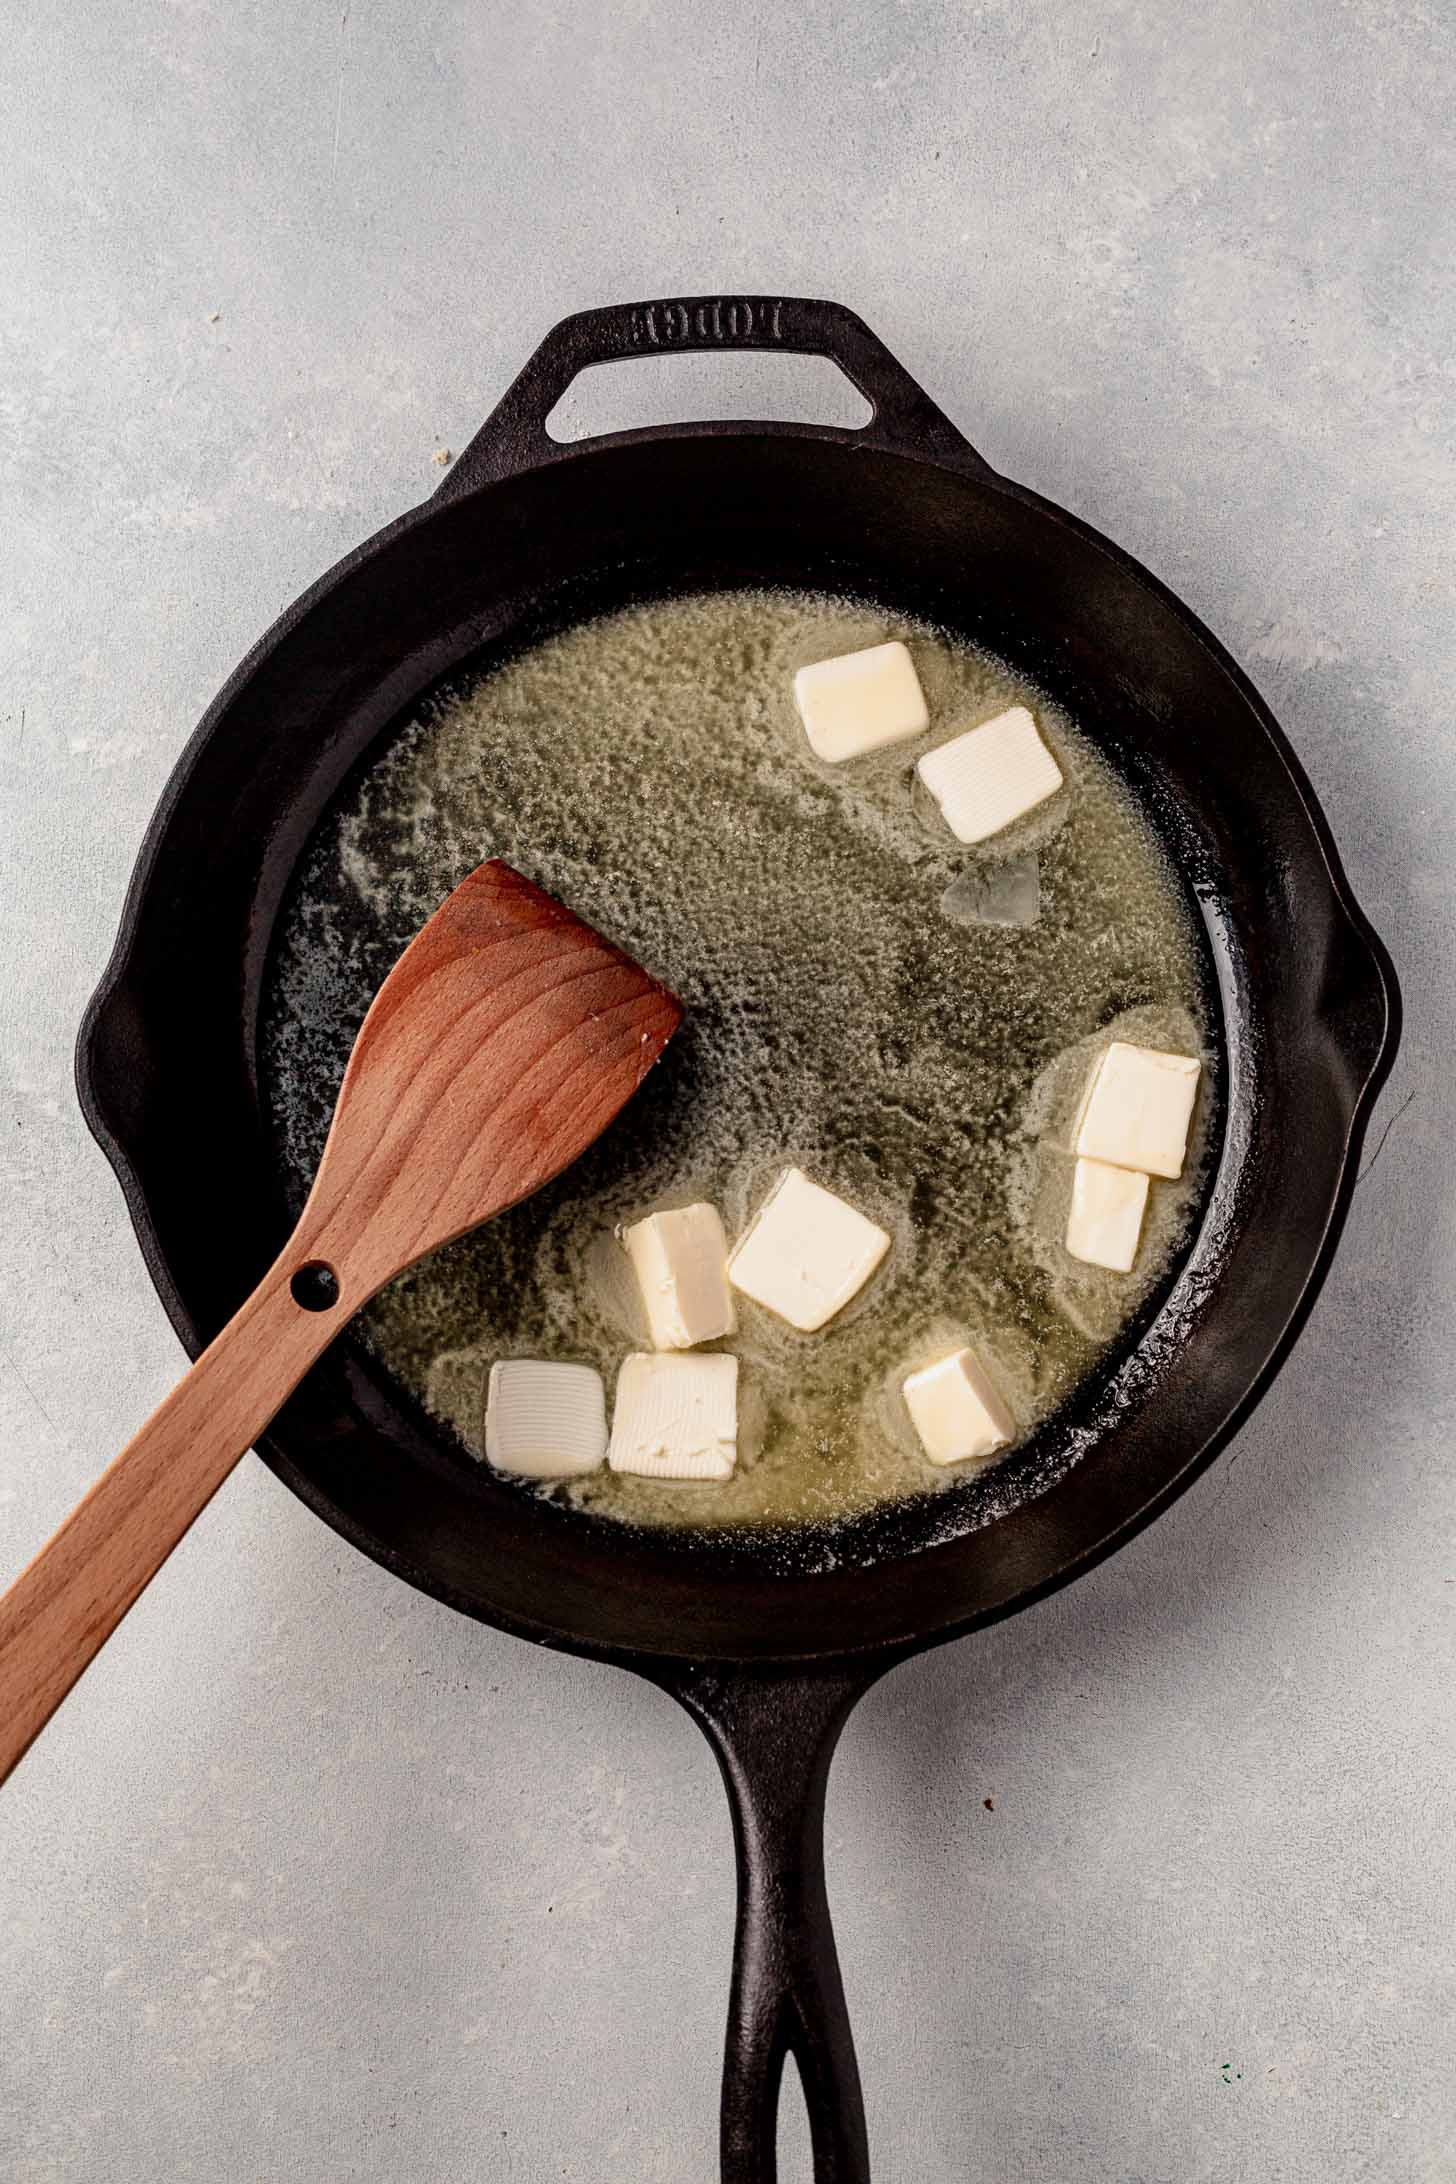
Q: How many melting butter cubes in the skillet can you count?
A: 9